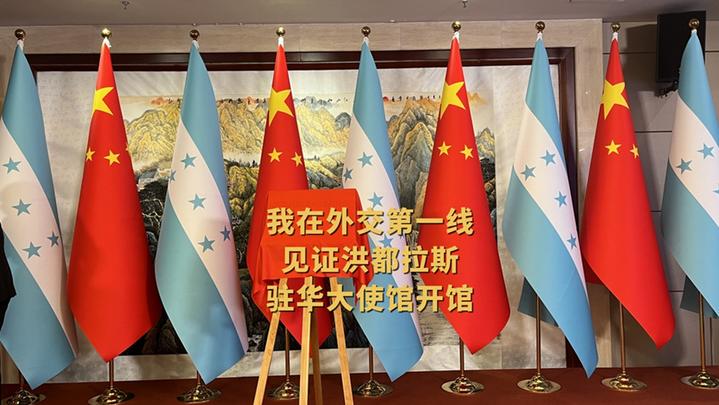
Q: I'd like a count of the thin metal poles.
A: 9